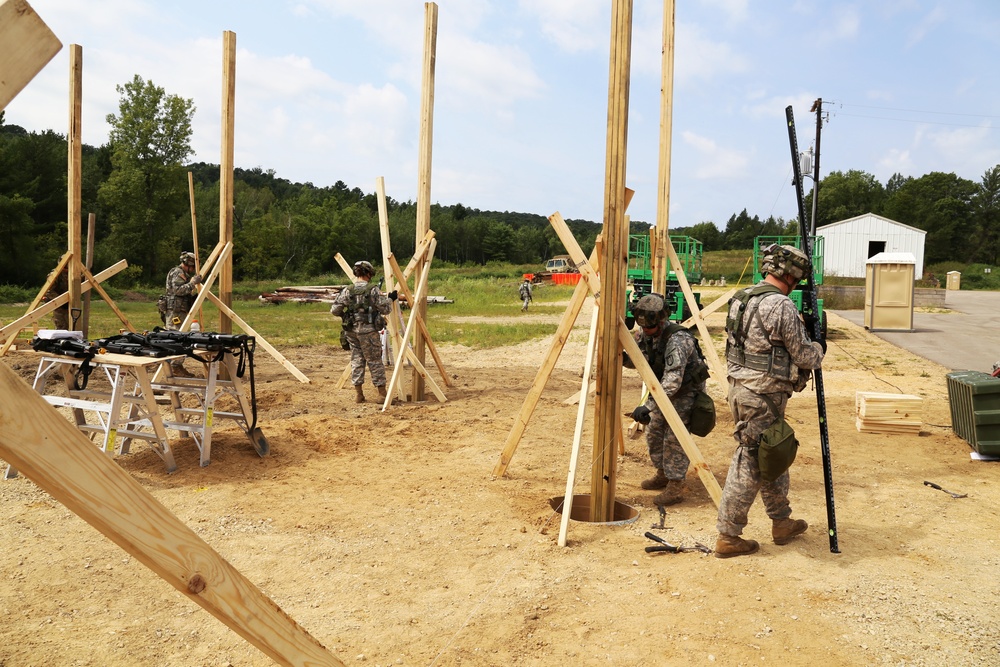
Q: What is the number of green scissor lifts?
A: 2